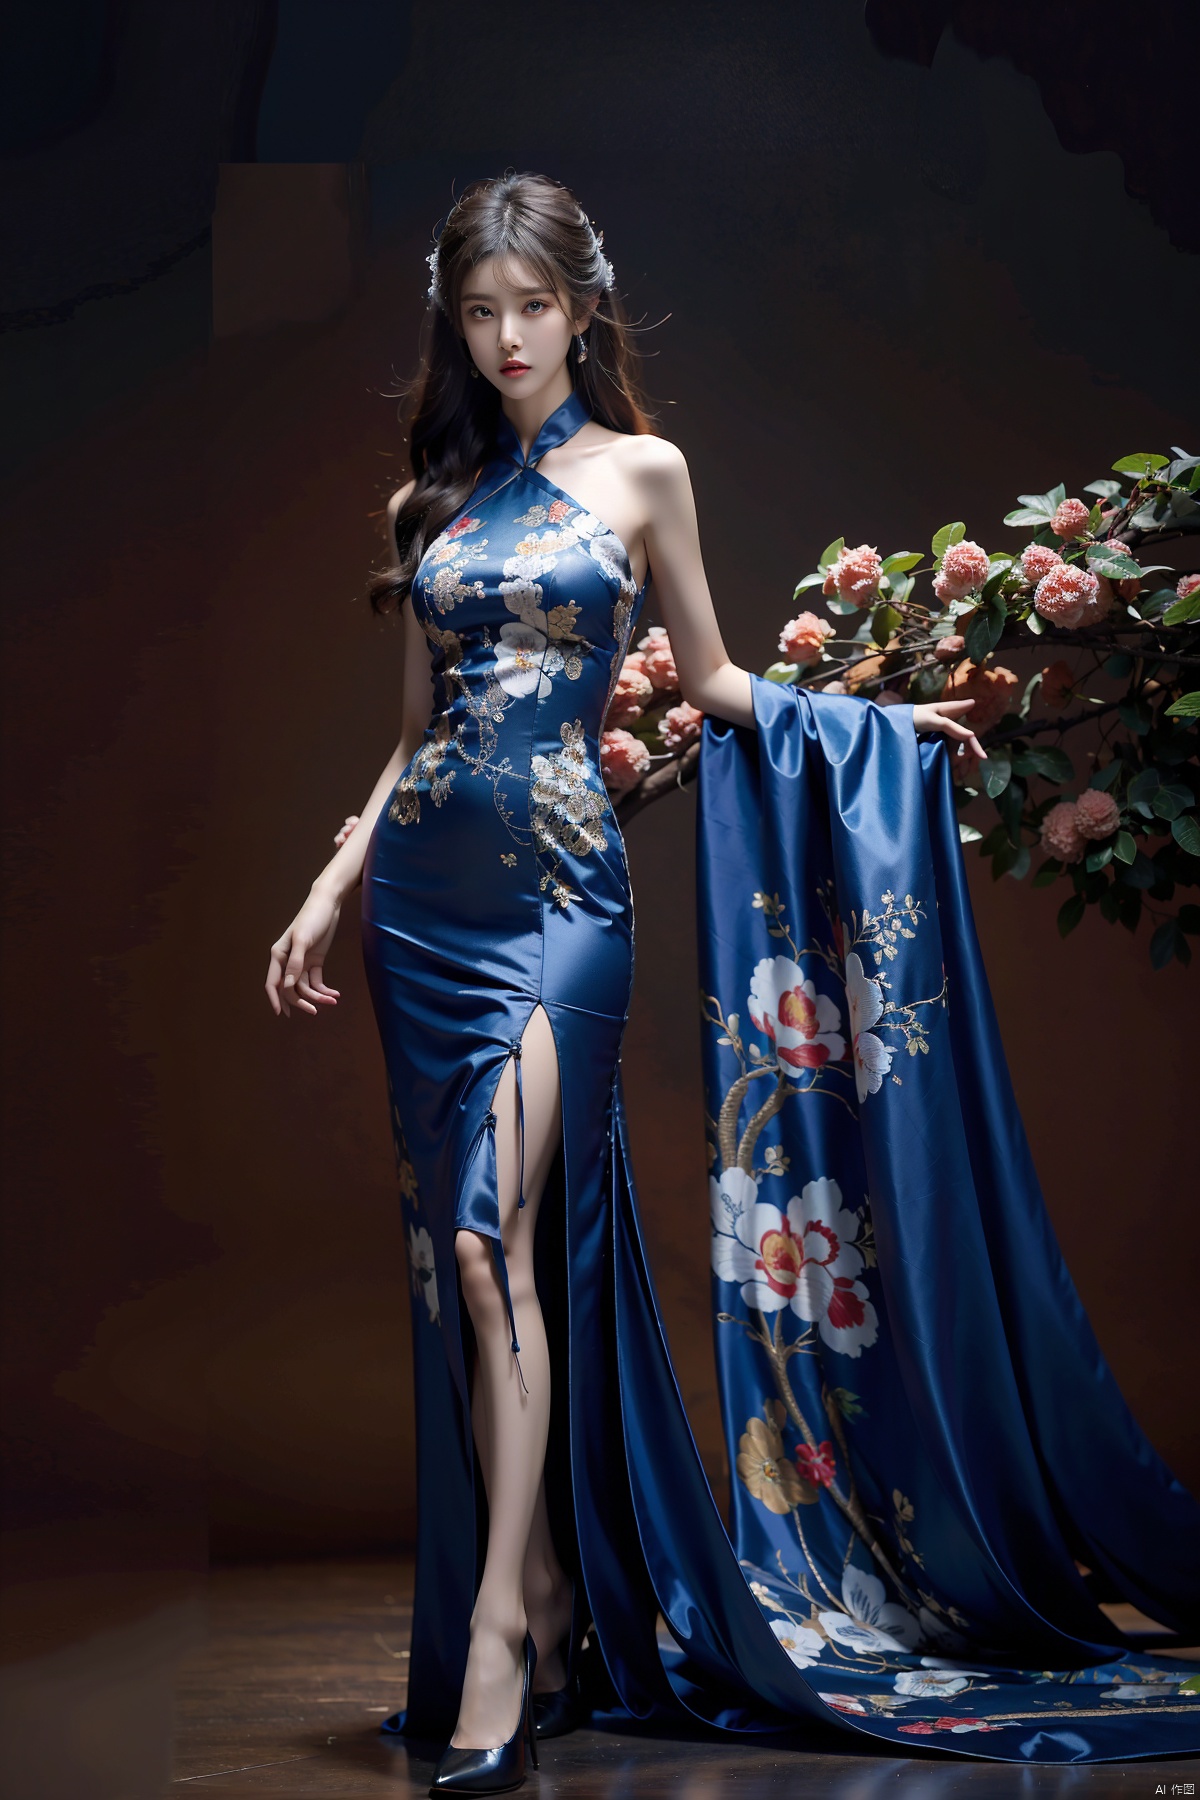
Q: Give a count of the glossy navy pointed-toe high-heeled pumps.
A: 2